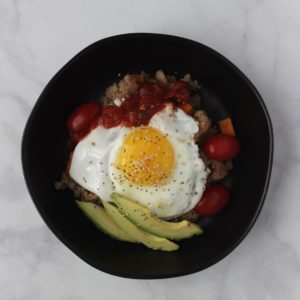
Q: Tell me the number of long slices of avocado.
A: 3